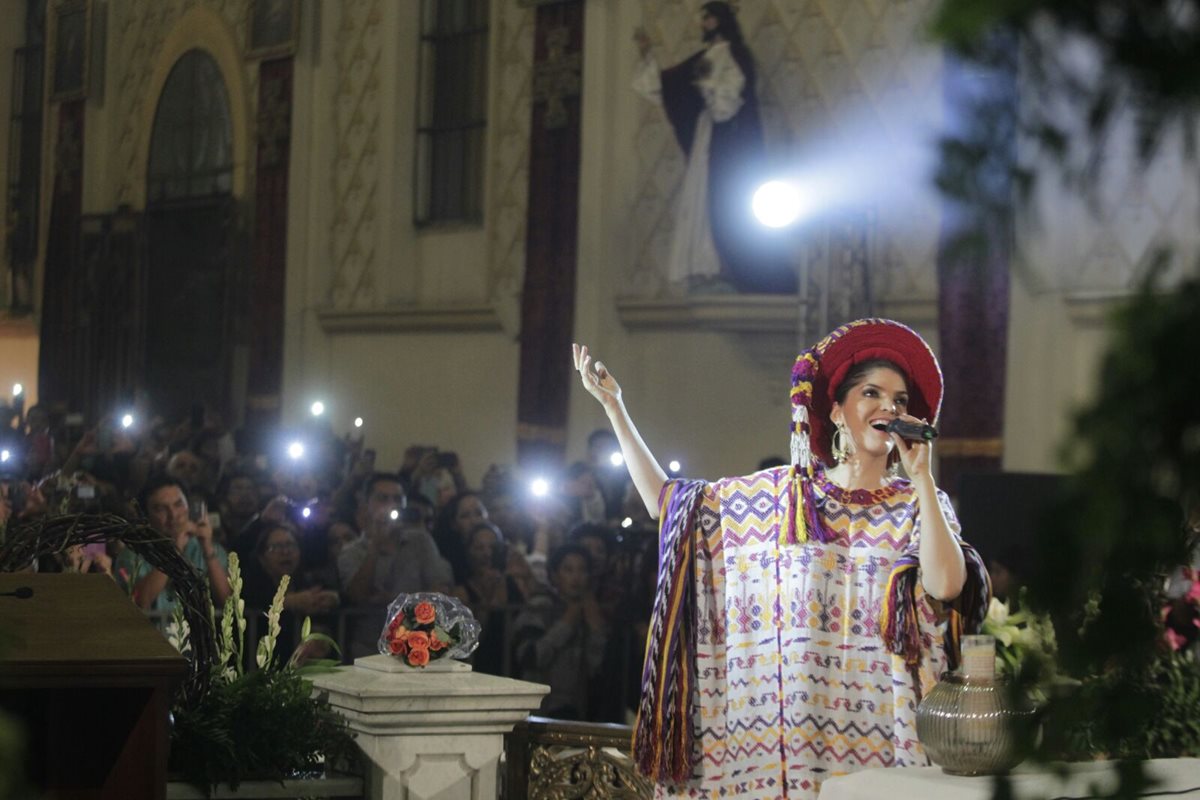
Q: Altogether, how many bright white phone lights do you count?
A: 12